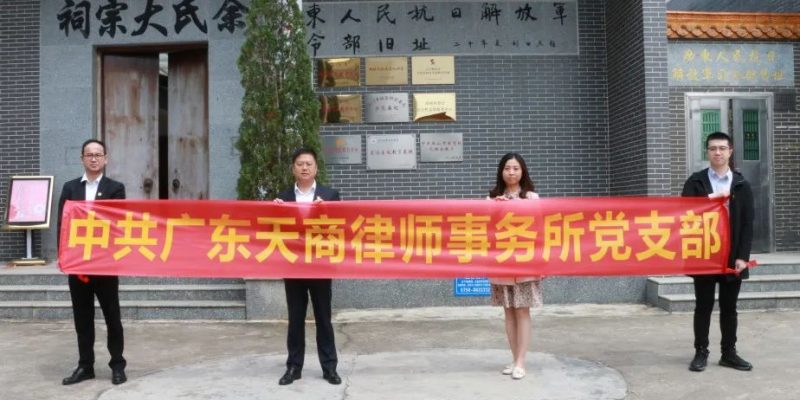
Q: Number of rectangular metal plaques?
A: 9